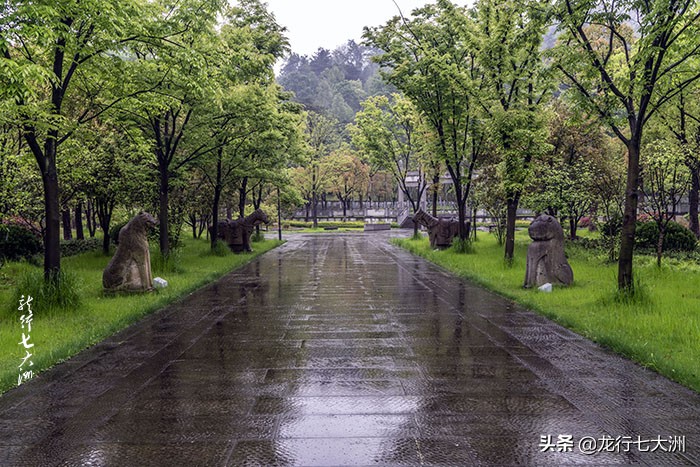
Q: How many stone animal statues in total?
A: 4